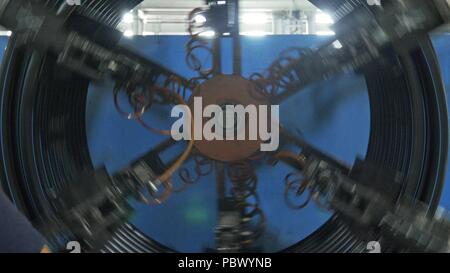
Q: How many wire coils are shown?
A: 6